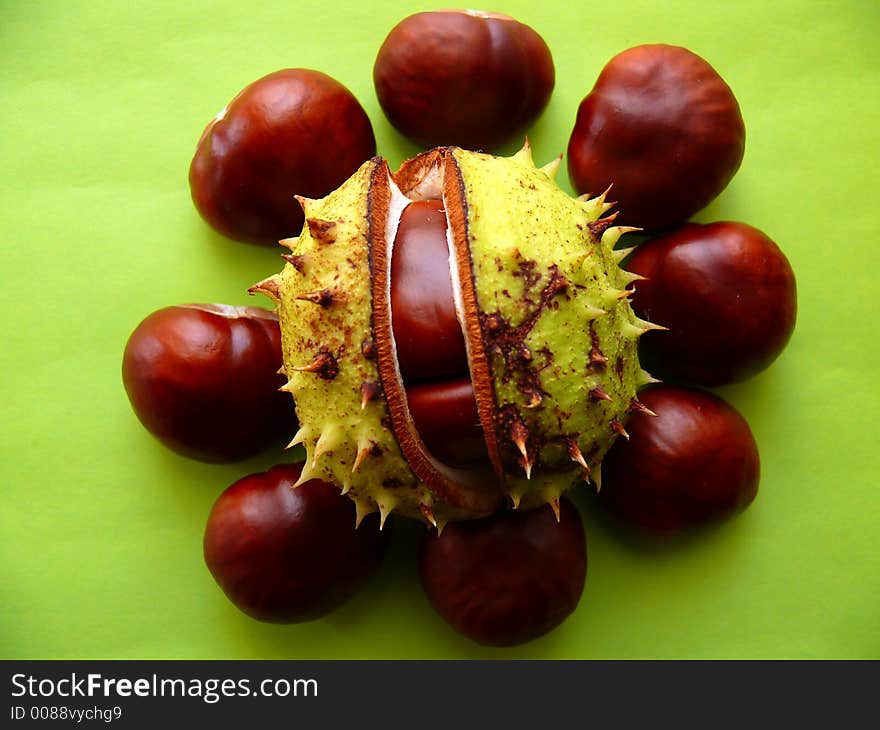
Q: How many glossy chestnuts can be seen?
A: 10